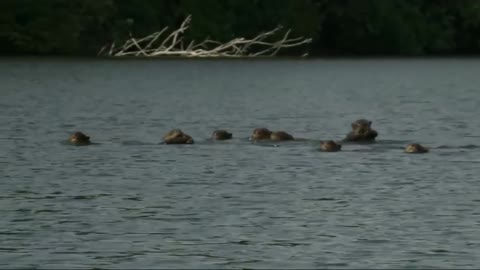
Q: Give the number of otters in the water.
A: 8